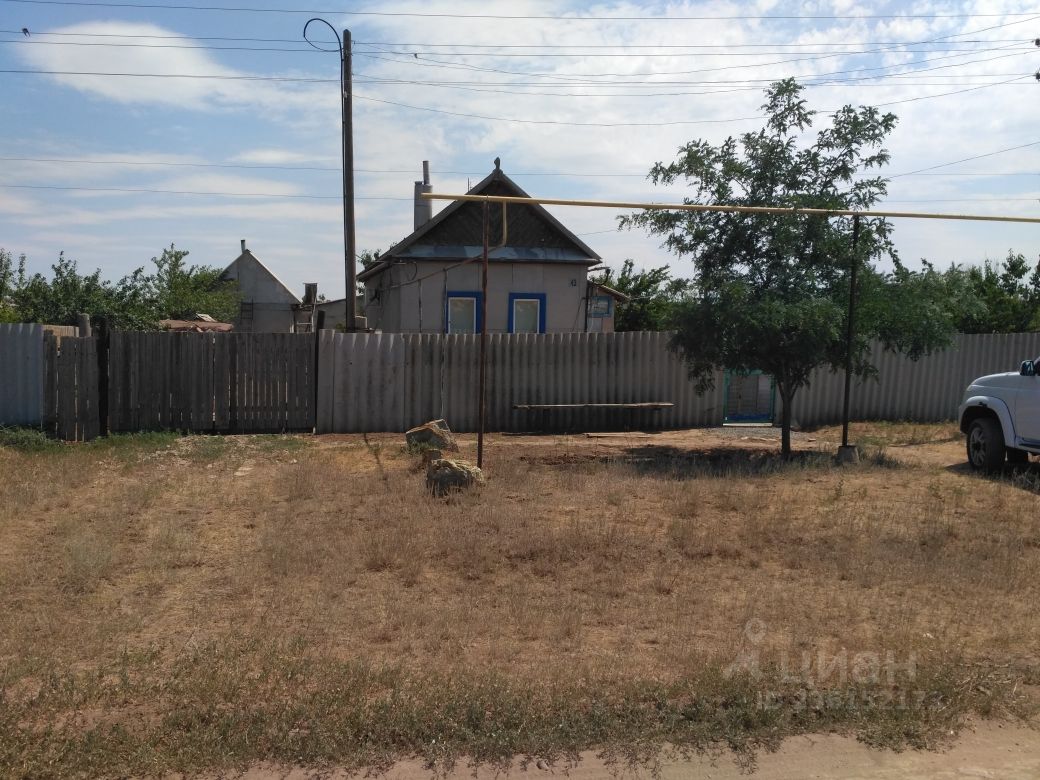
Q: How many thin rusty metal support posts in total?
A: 2